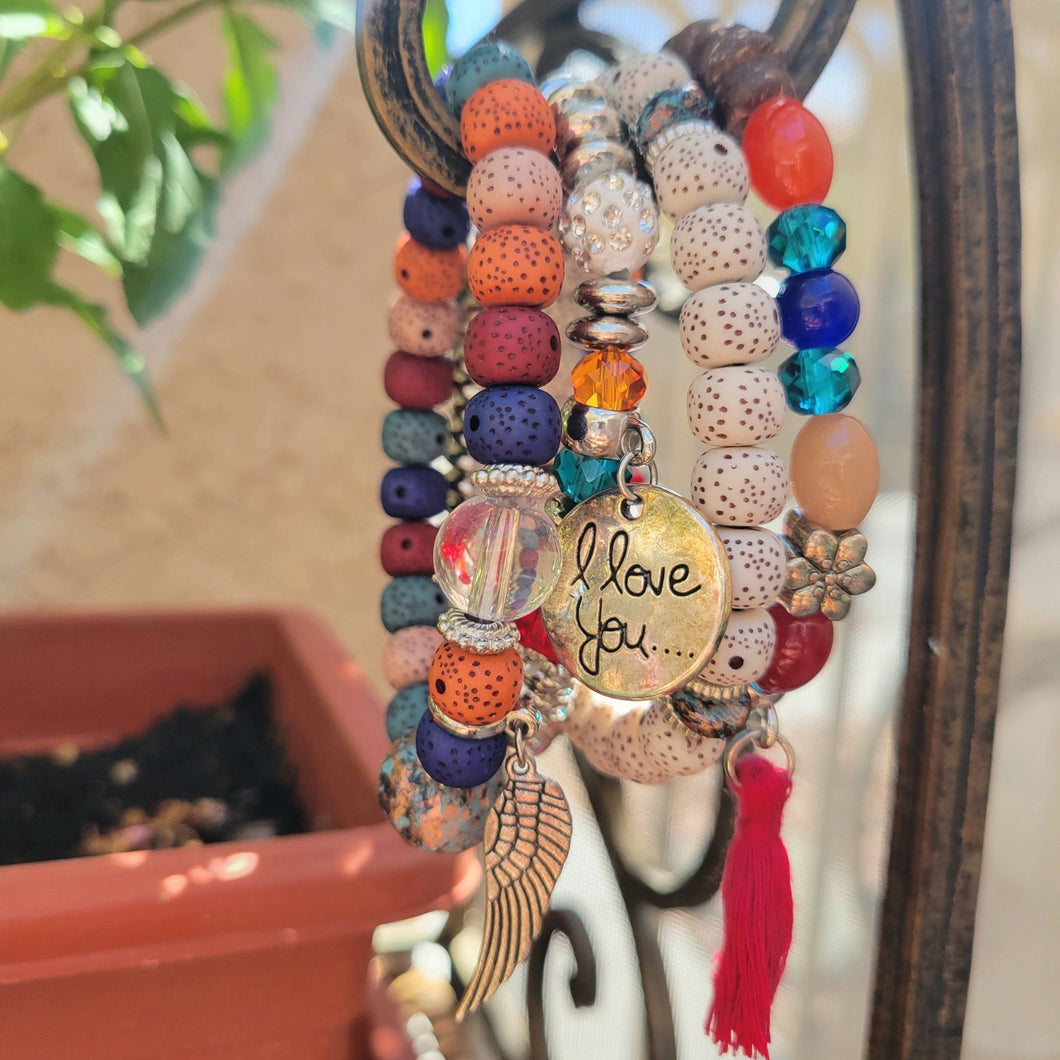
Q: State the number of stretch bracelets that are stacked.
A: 4